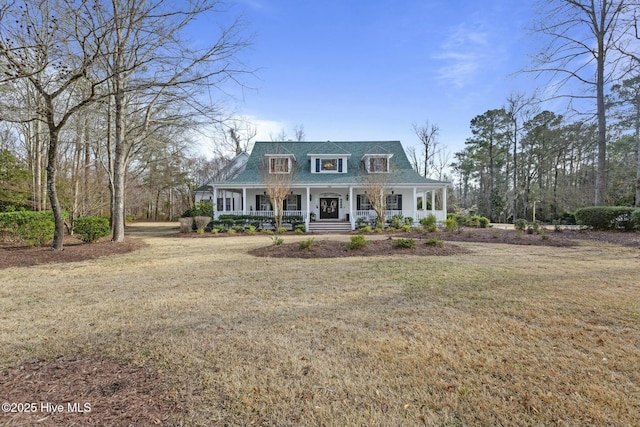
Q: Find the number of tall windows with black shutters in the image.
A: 4